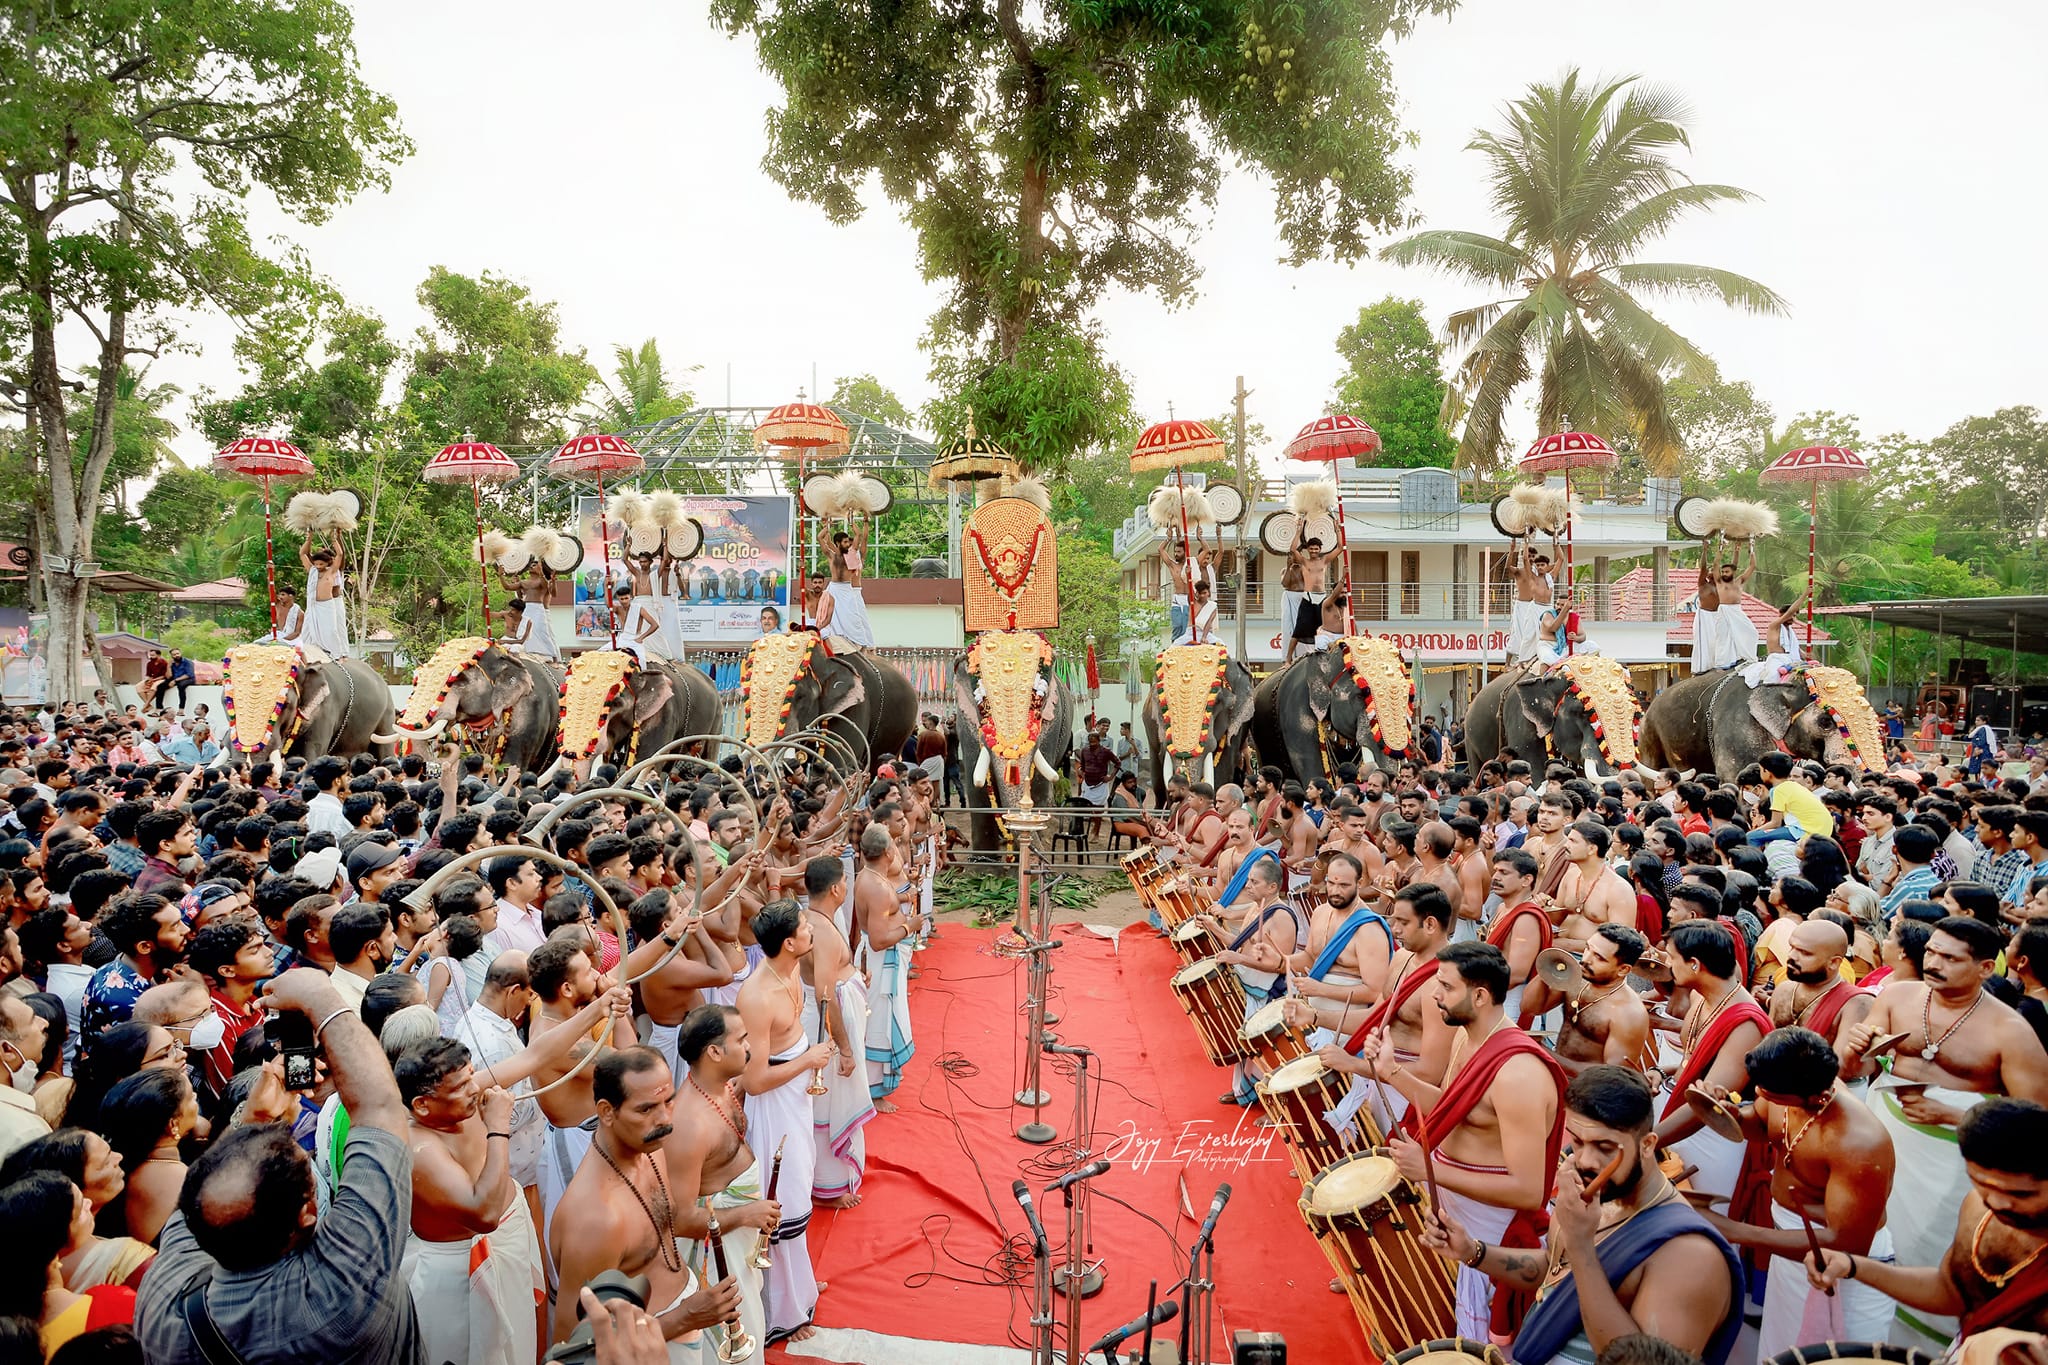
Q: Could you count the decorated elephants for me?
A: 9